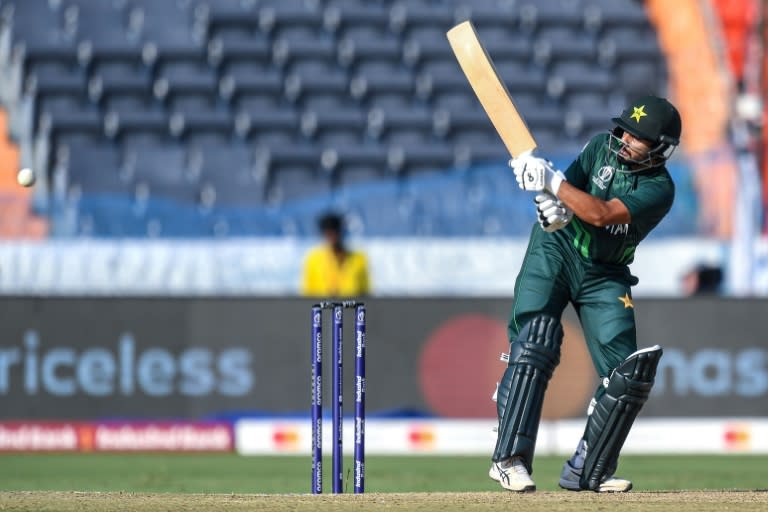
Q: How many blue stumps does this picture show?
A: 3